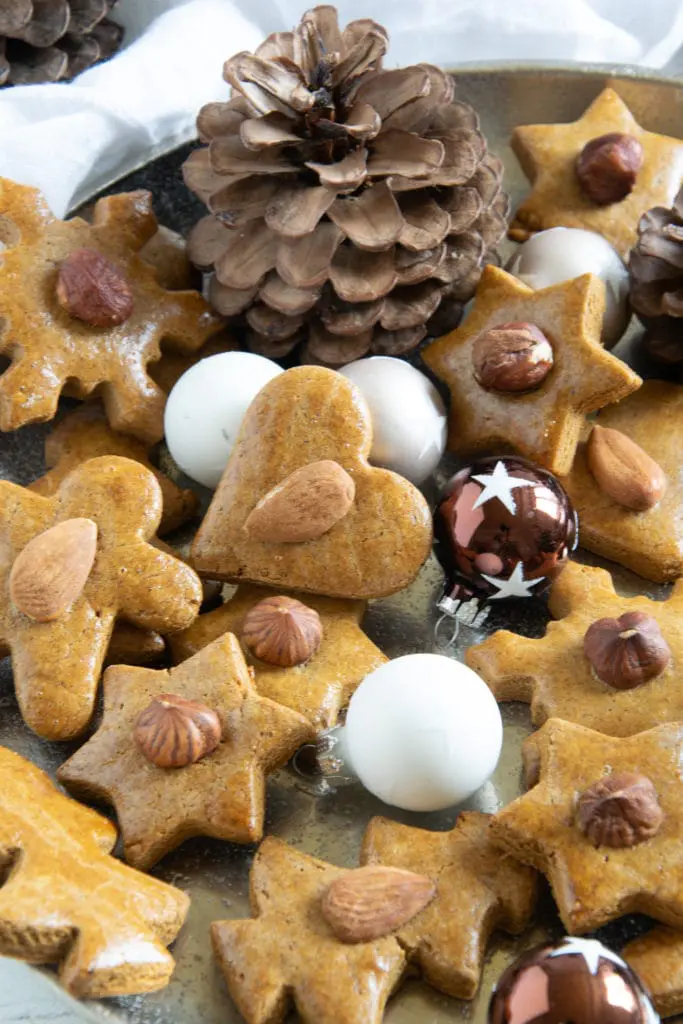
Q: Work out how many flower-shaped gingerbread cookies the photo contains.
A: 2